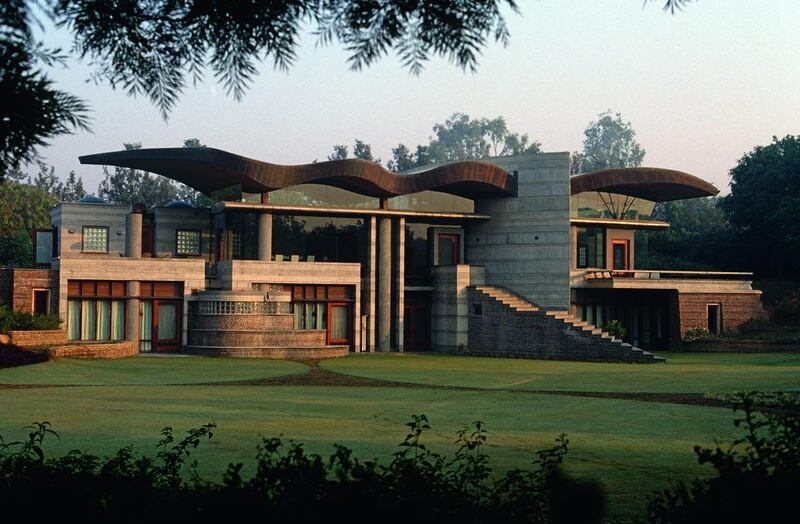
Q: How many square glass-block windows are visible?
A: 2